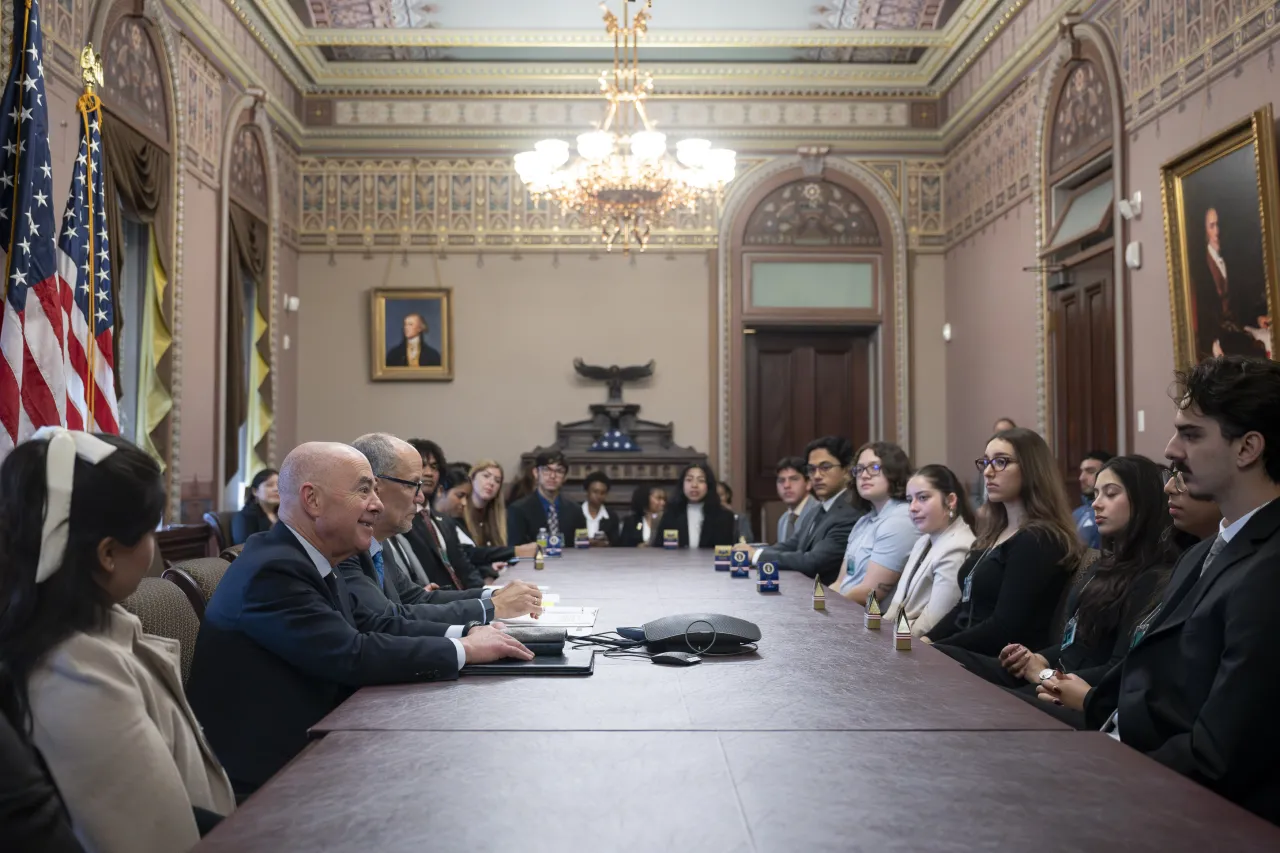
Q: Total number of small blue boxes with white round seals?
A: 3